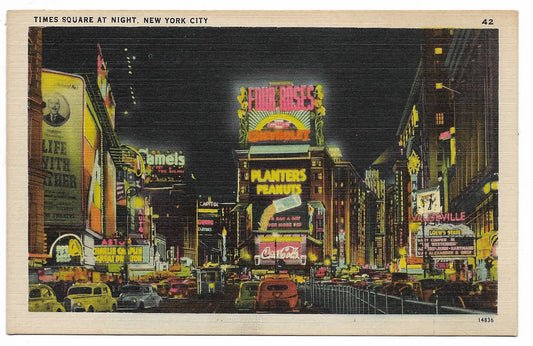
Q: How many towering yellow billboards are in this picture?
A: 1